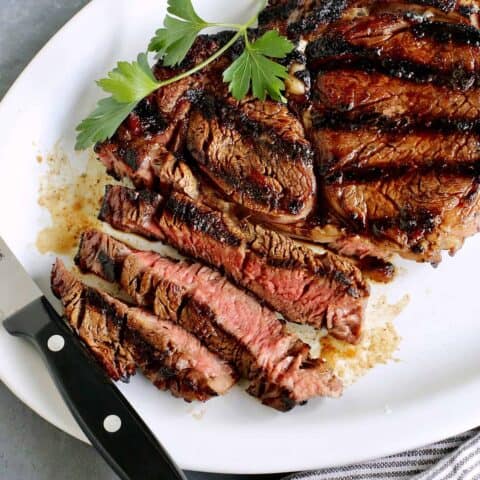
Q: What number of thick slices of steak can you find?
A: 3